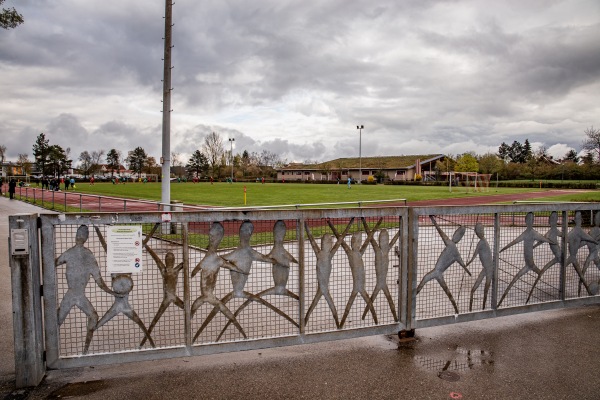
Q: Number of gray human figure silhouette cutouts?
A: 15